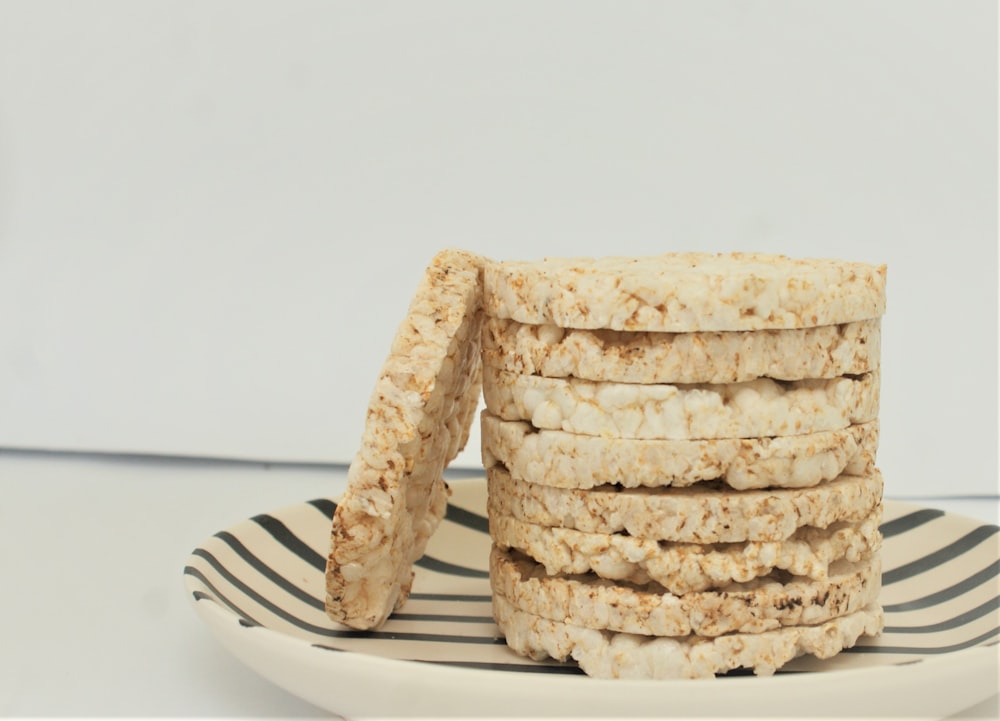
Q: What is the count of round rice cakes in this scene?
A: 9